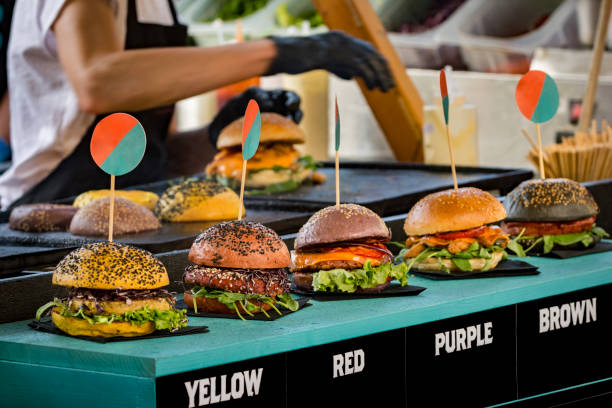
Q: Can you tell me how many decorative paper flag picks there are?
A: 5